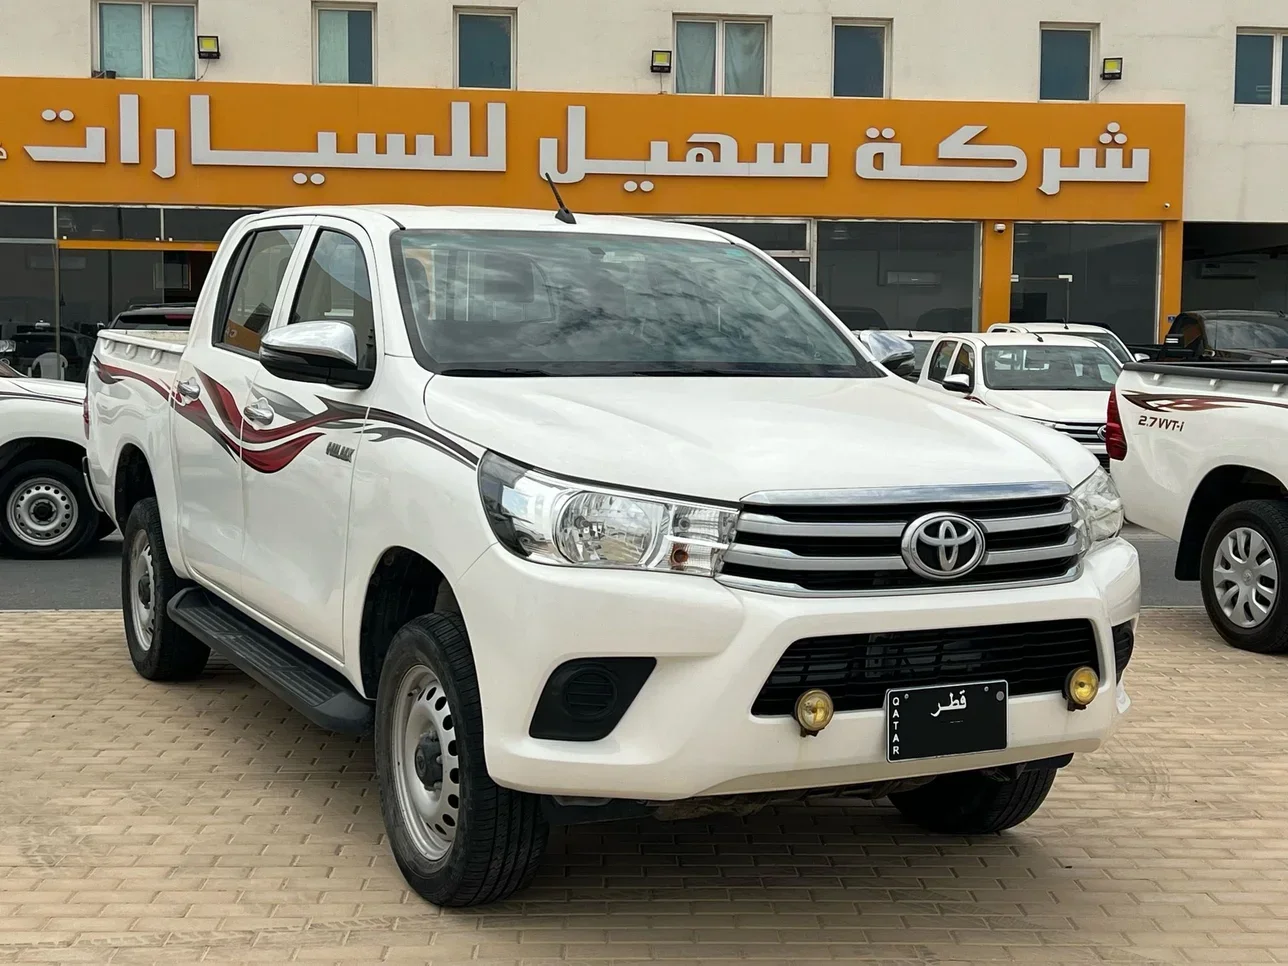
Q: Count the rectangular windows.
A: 7